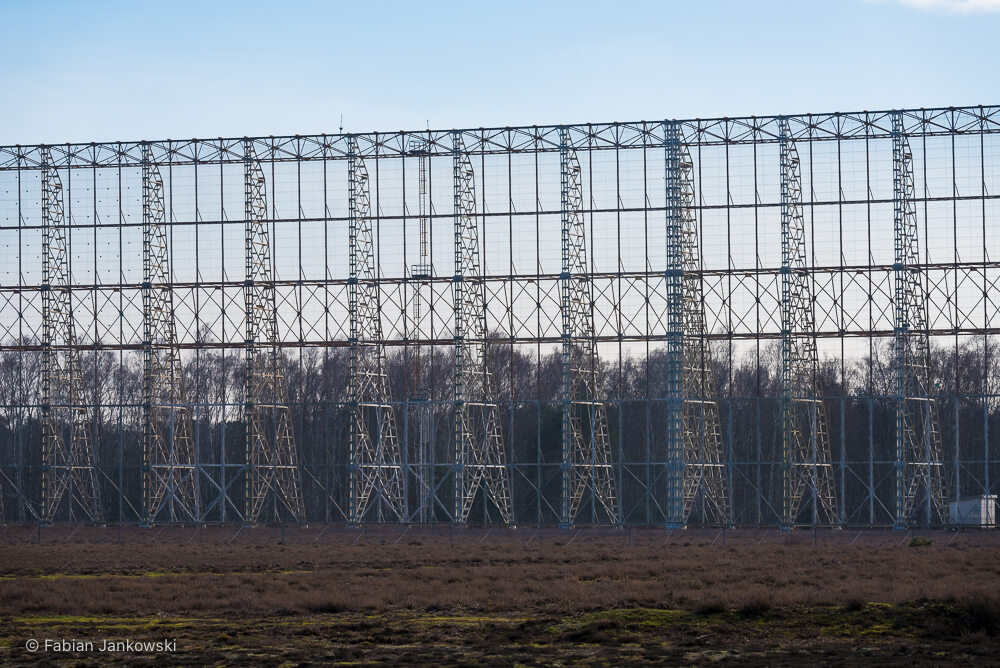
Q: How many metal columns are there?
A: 9